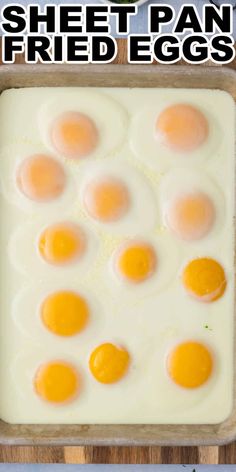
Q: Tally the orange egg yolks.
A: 12